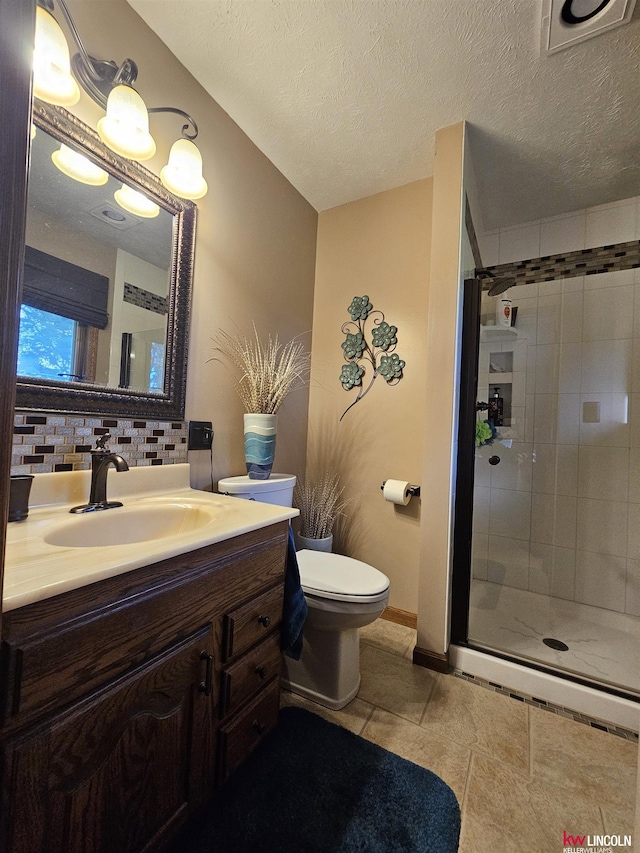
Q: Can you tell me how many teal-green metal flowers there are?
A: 5